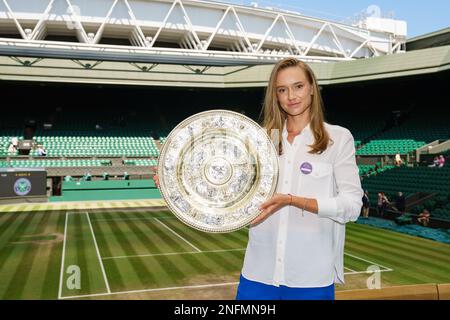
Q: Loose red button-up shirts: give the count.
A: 0